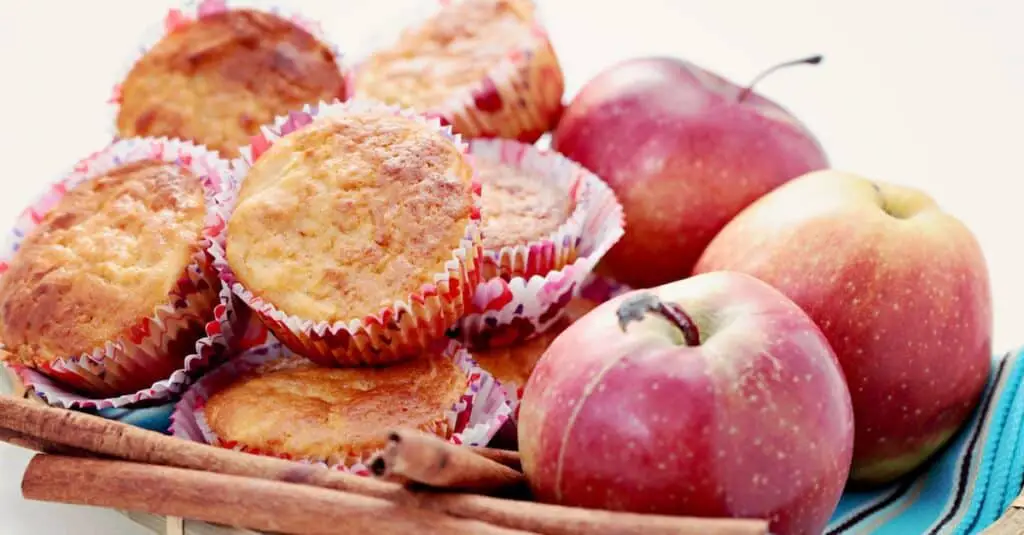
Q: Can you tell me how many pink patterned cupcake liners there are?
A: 7